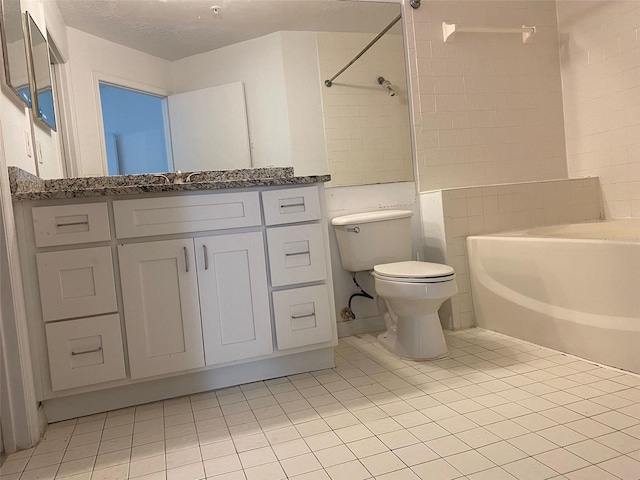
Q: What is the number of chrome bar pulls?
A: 7